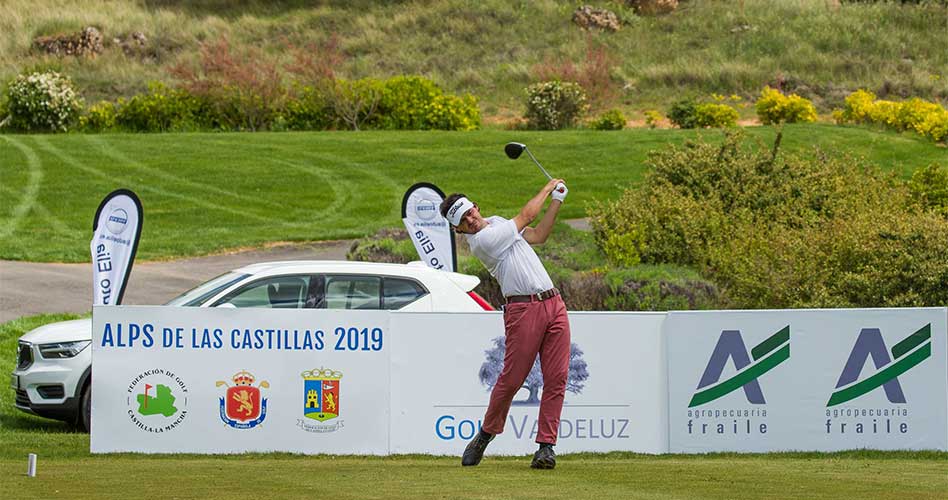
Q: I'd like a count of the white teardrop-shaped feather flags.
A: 2